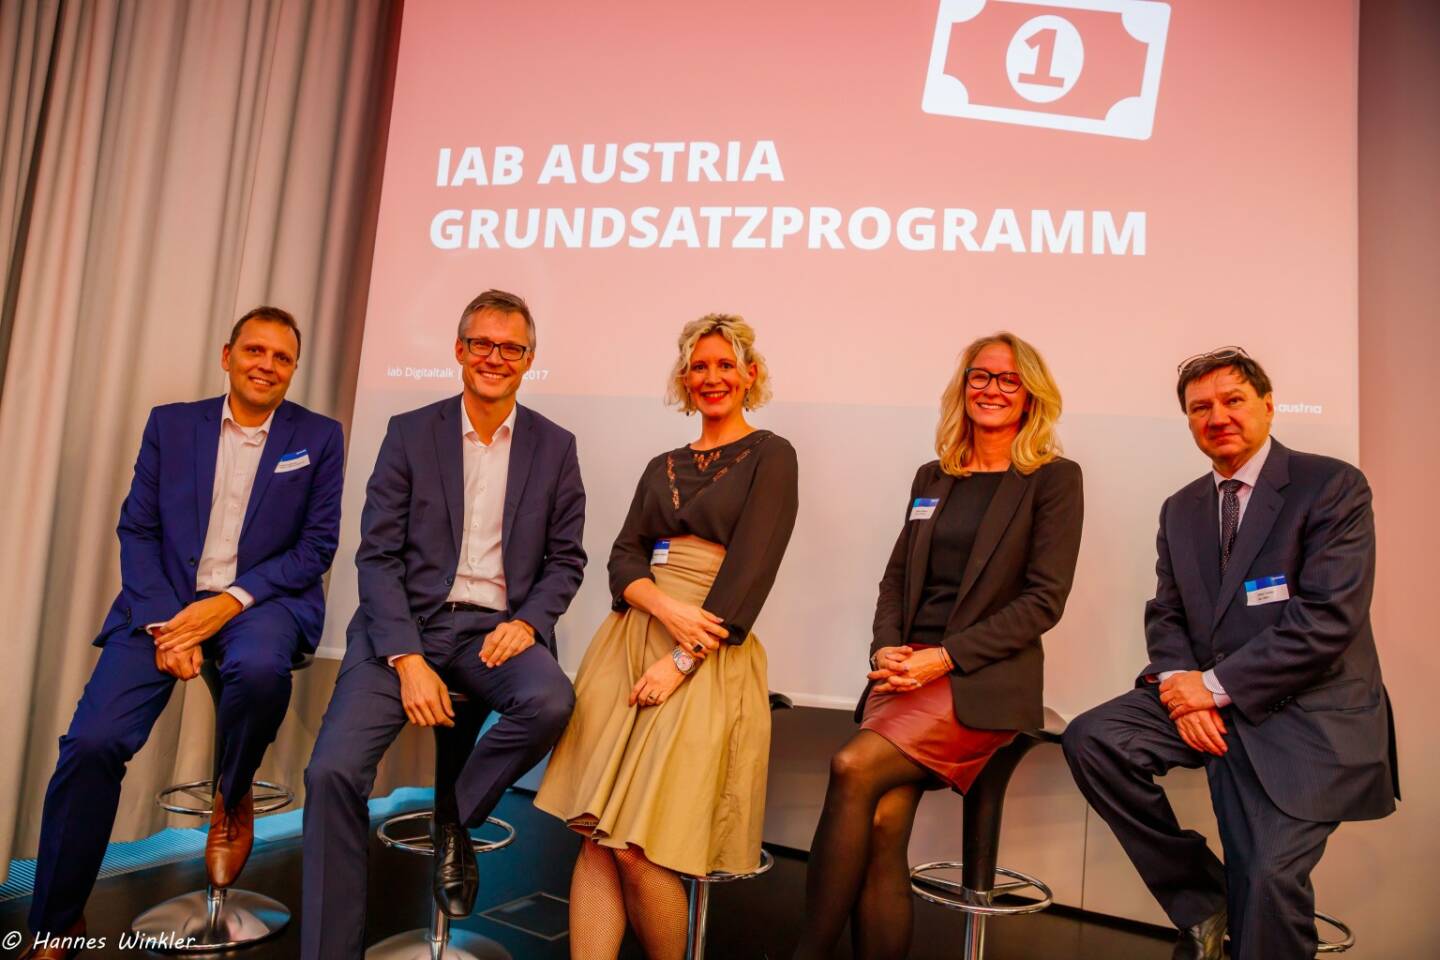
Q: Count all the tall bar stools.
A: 5